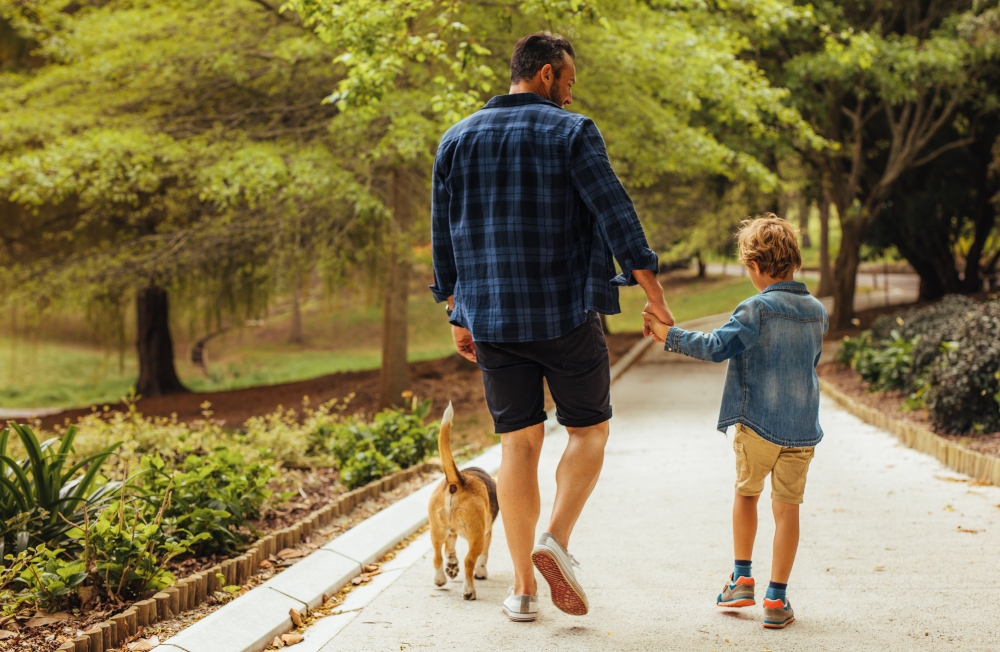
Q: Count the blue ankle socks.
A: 2